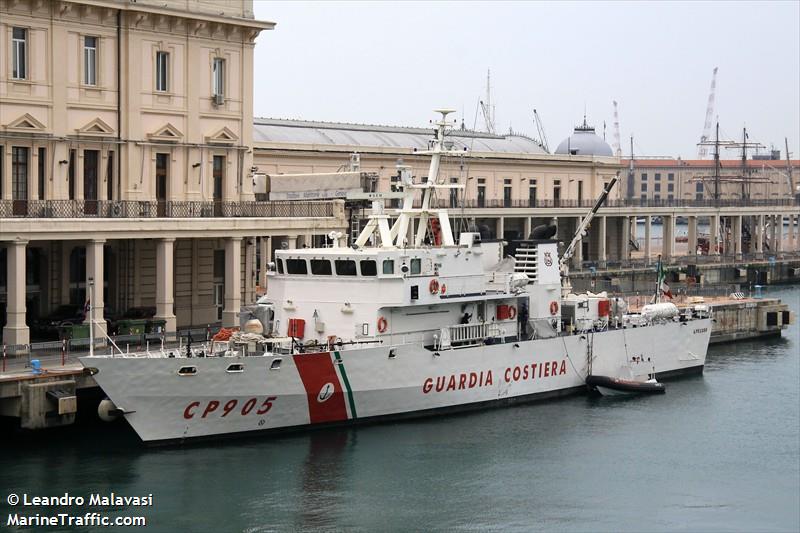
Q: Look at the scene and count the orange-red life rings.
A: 4